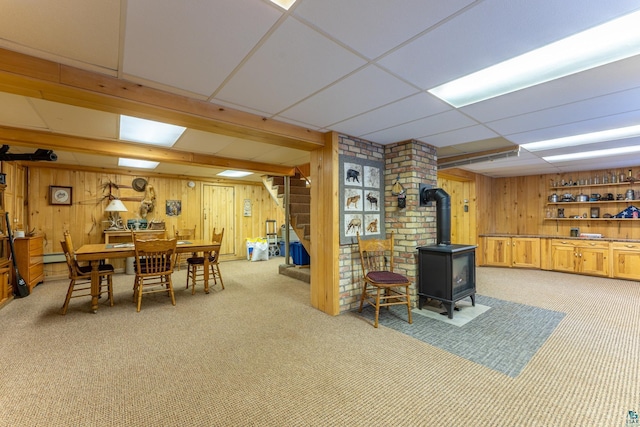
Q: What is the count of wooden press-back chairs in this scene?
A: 6